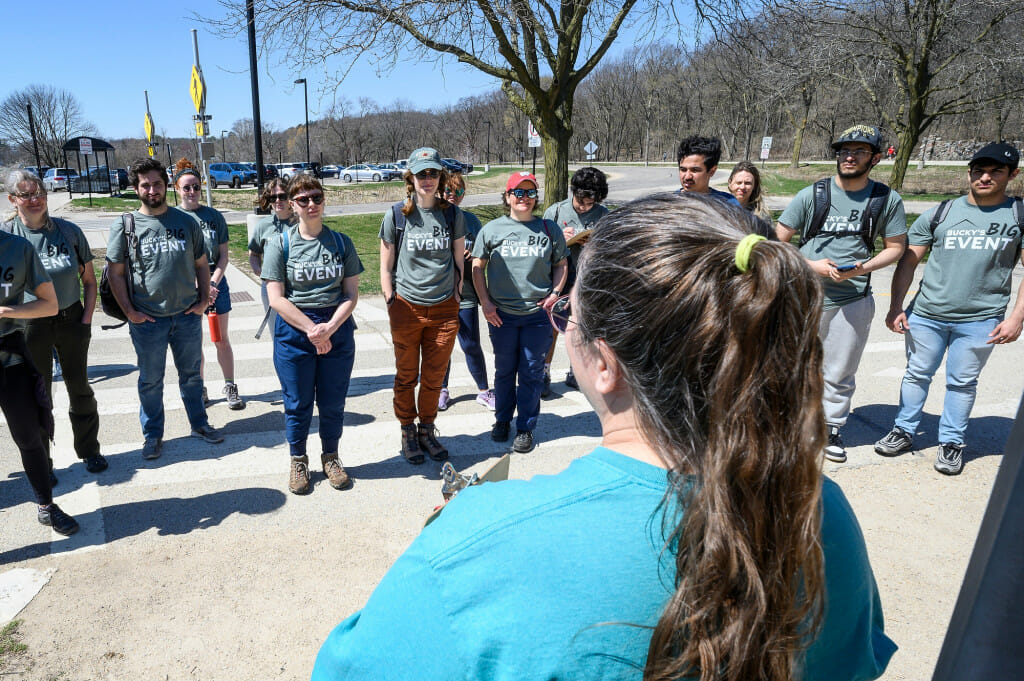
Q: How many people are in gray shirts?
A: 12